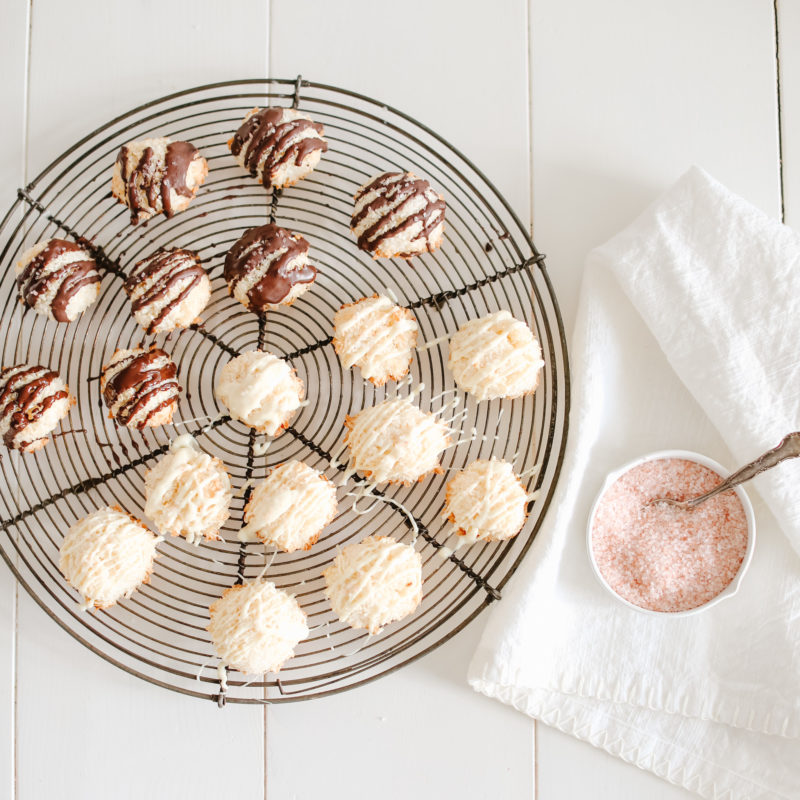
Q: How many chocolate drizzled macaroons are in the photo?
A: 8